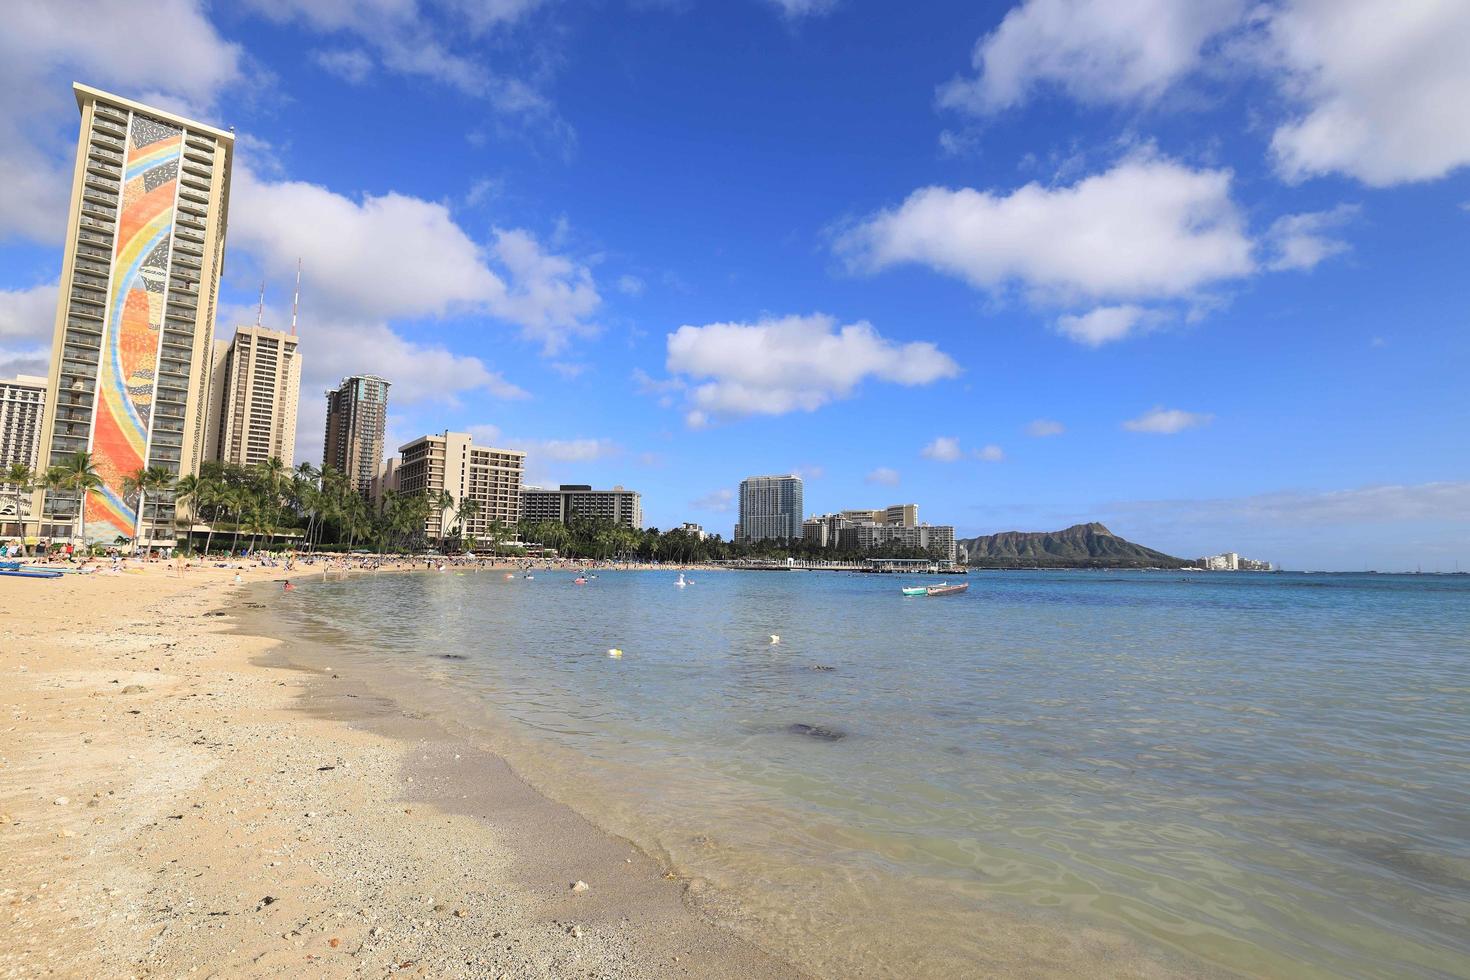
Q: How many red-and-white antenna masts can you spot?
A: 2